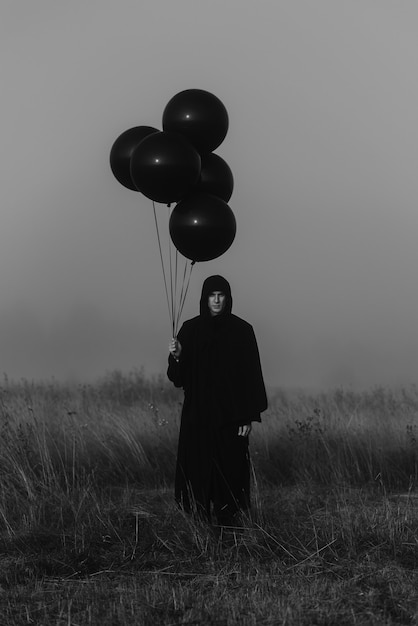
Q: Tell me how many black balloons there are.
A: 5